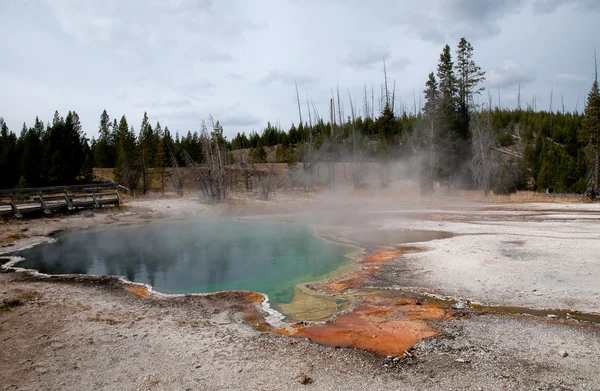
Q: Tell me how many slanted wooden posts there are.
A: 5